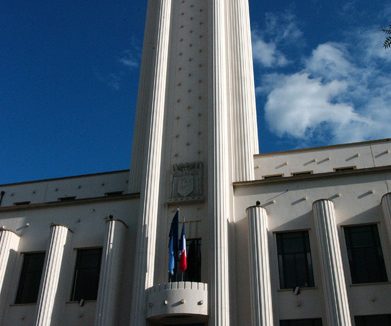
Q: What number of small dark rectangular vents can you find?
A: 6